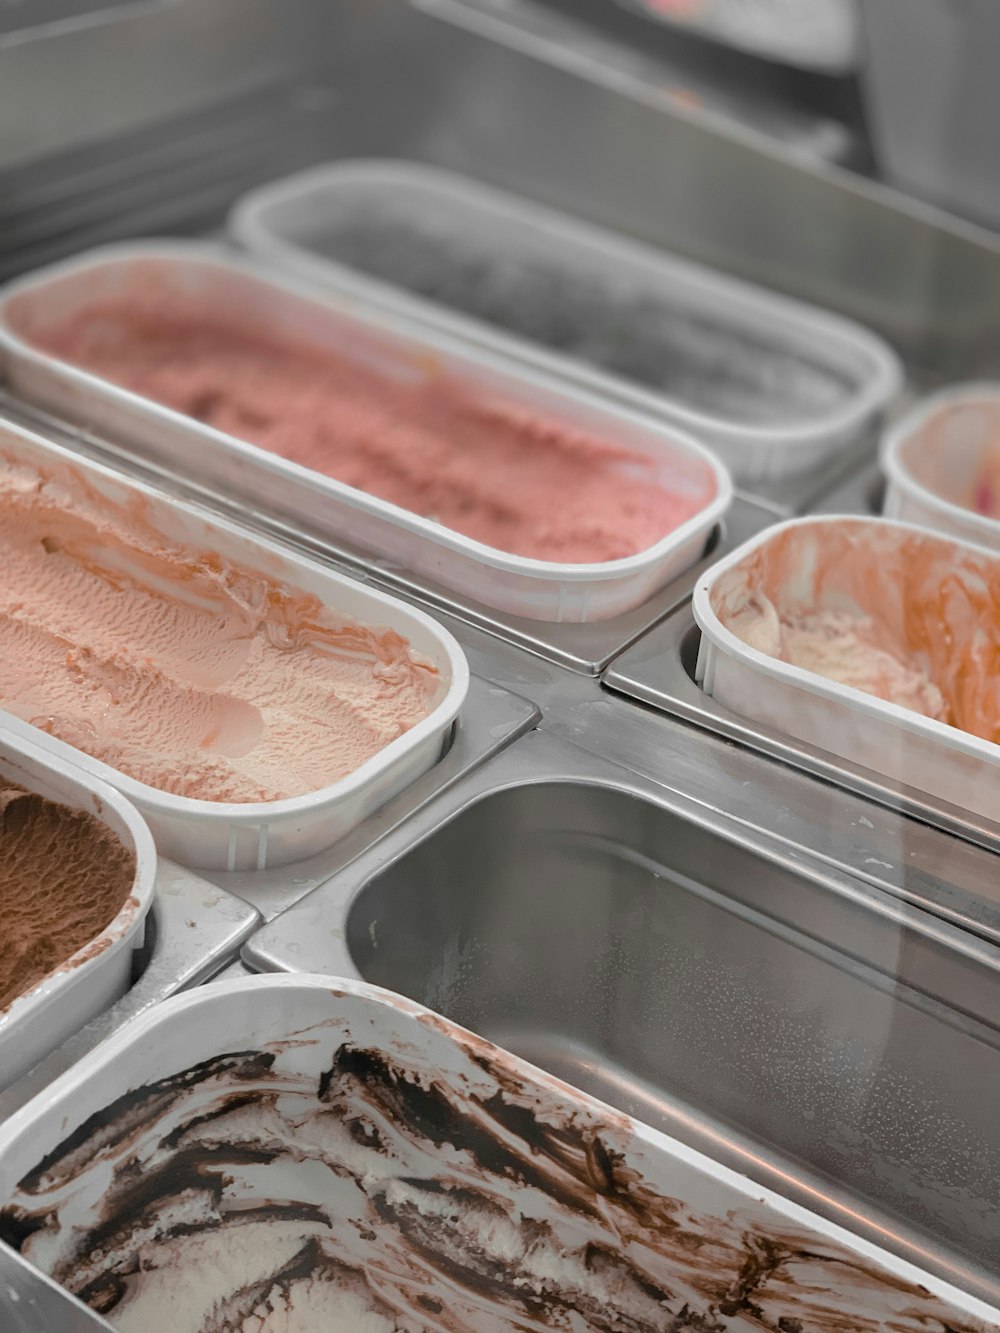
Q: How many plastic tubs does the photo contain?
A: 7